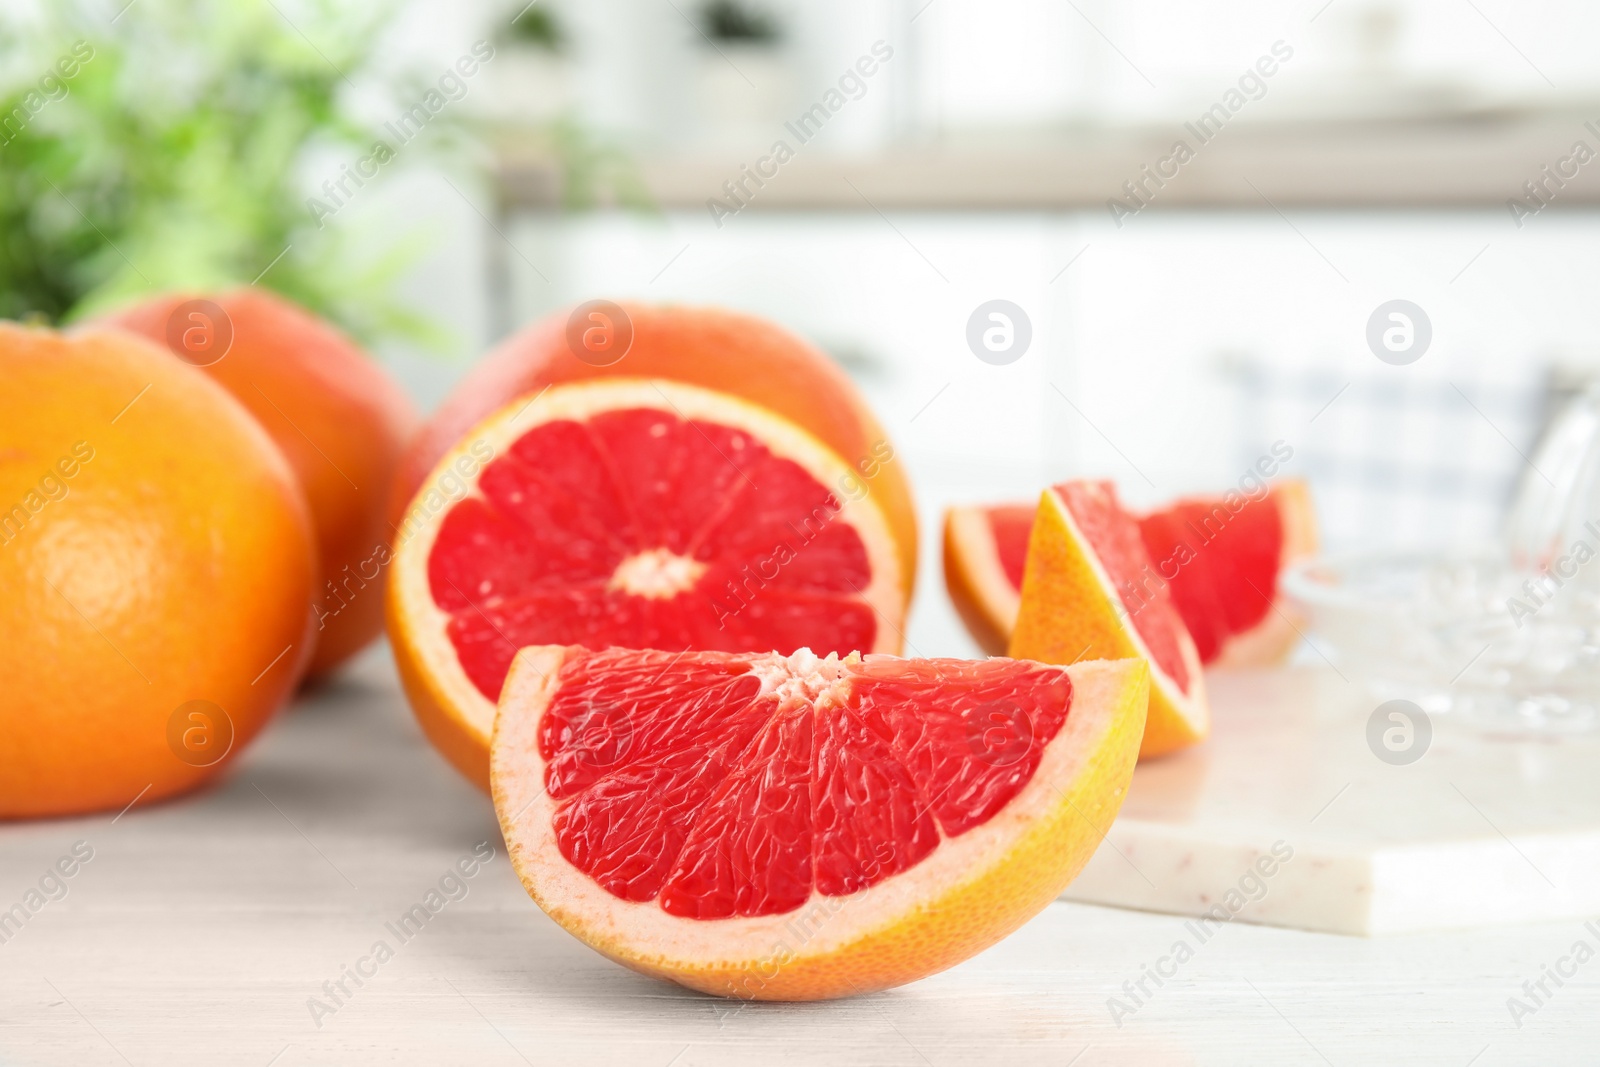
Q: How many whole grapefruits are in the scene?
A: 3